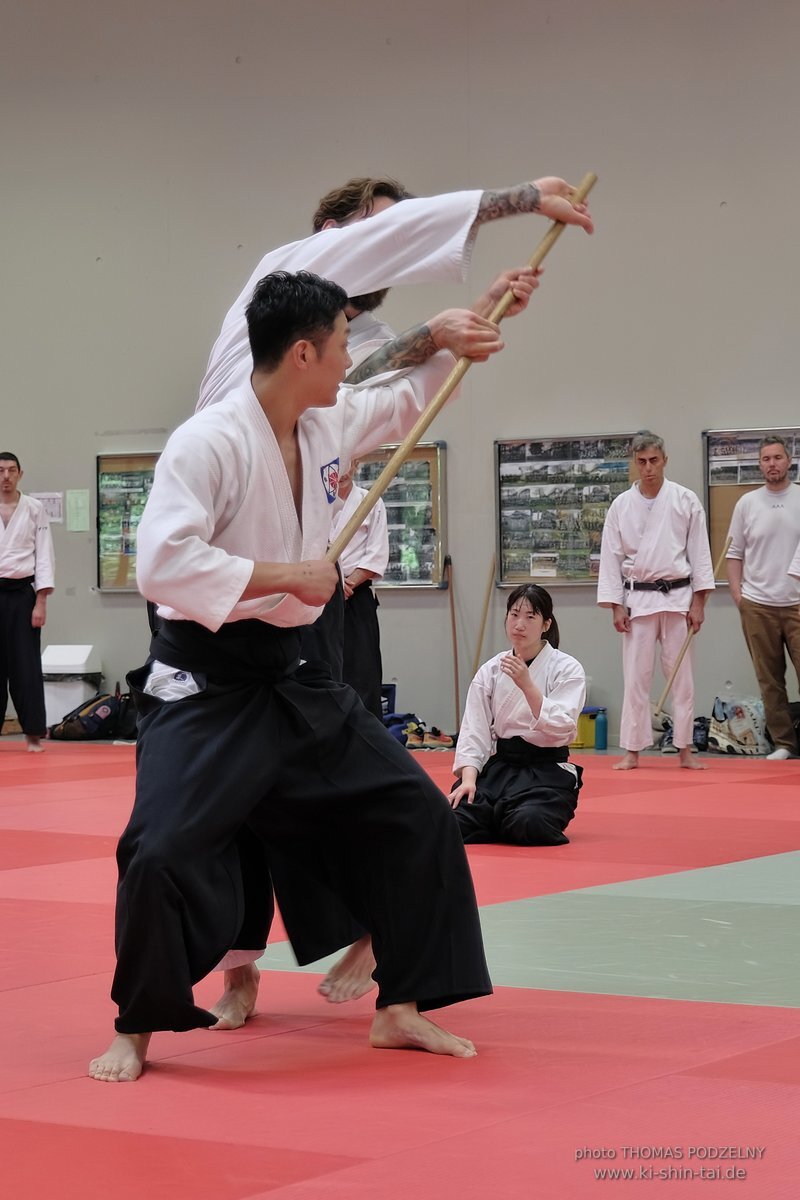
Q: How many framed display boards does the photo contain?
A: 4